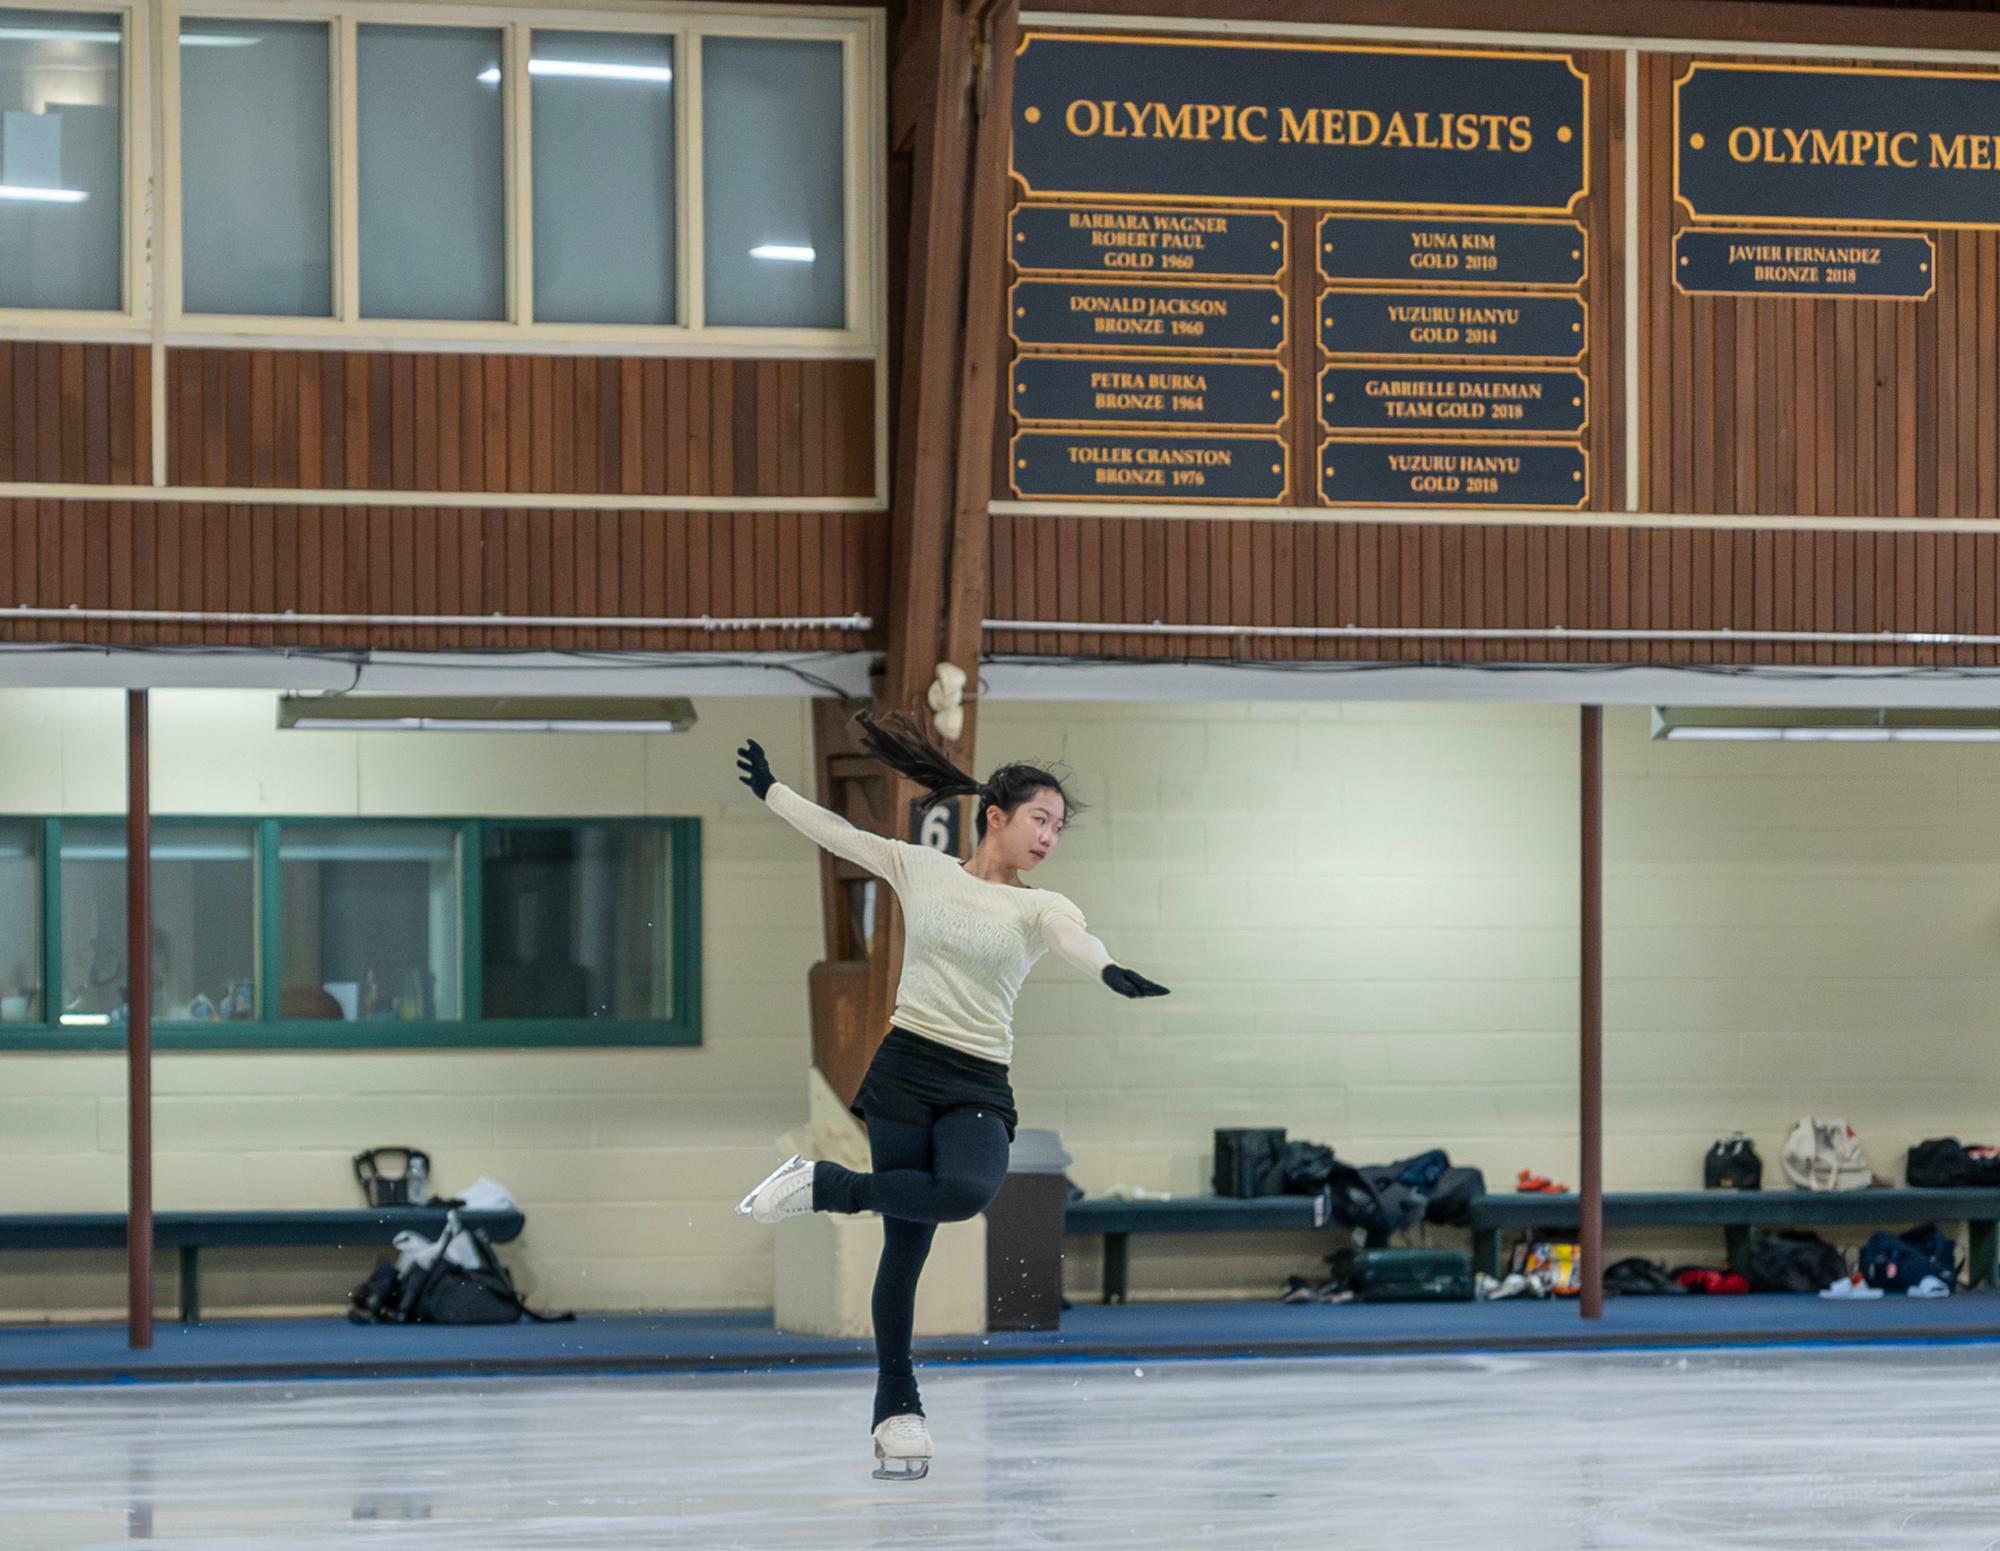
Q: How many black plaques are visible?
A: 11